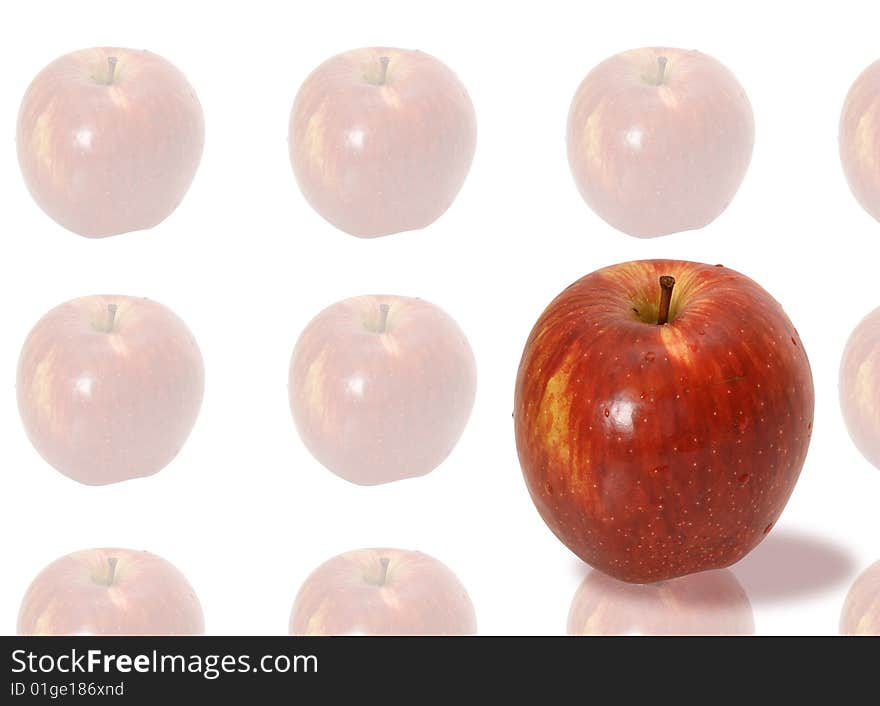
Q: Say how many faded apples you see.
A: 11